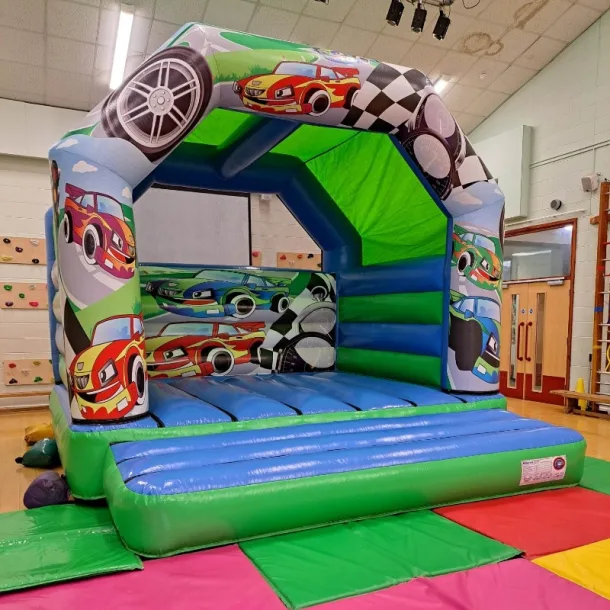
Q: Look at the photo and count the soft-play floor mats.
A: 7